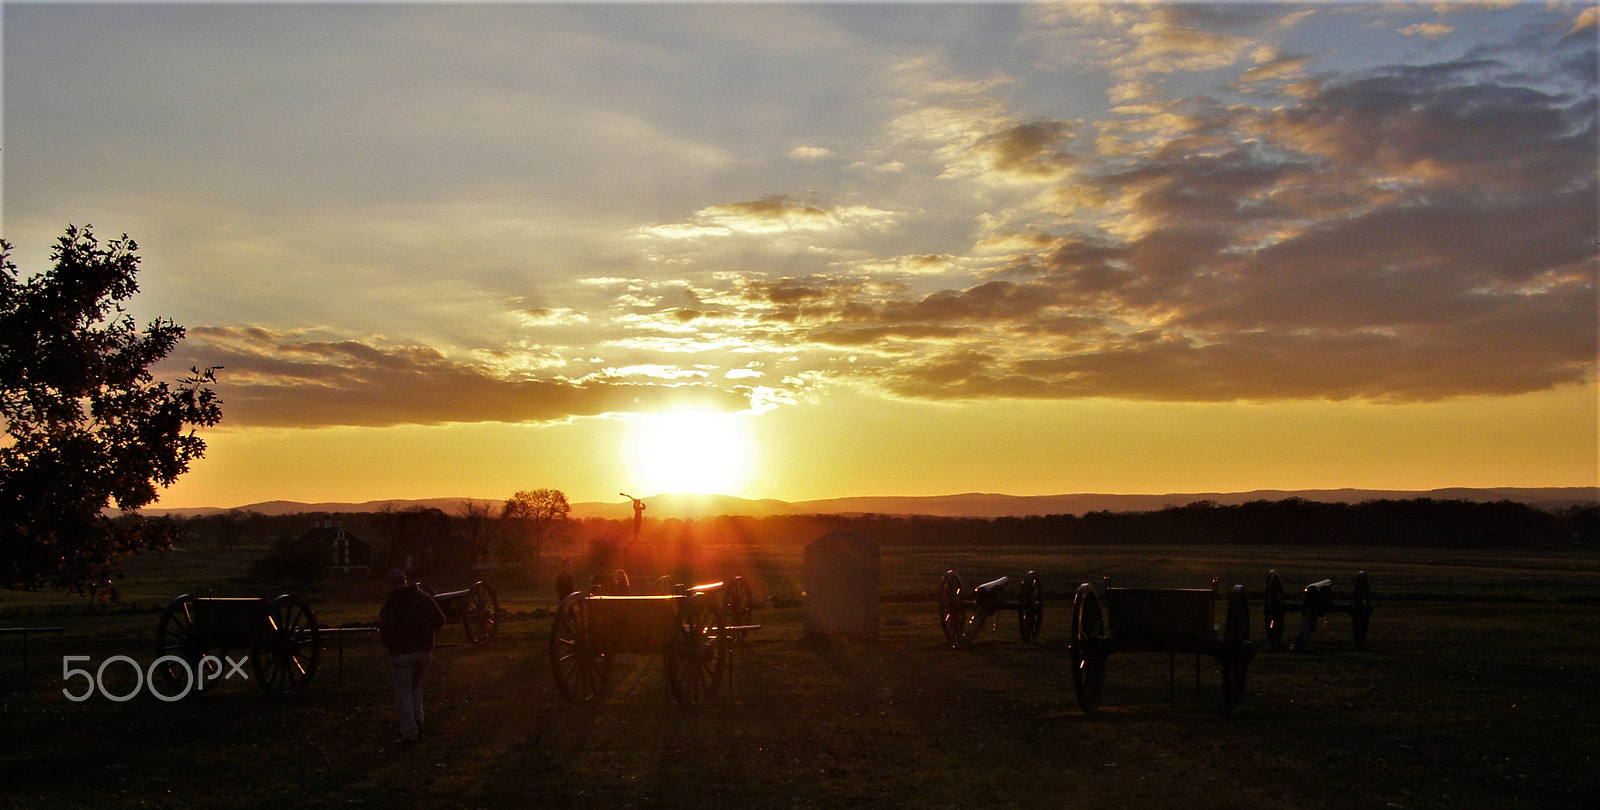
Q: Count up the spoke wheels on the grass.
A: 12